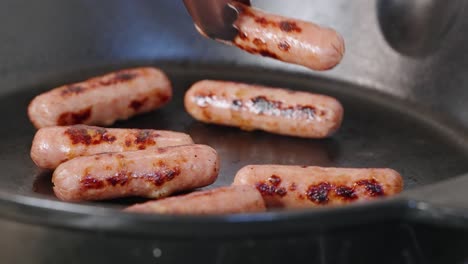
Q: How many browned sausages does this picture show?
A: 7